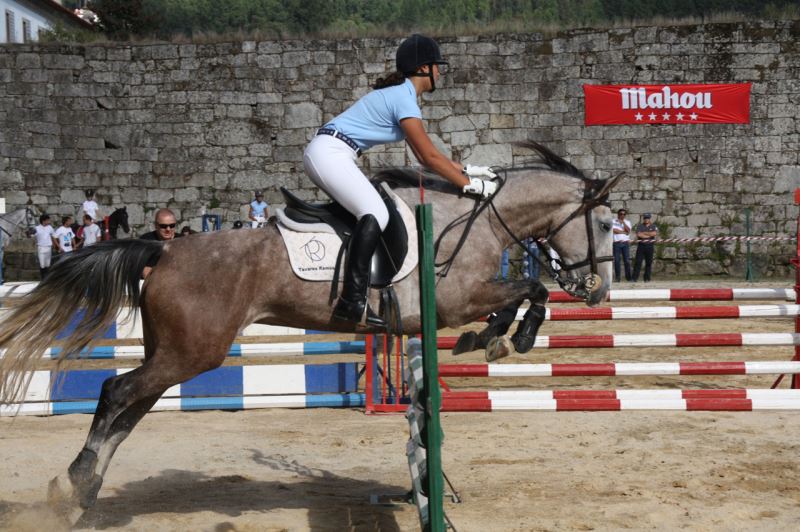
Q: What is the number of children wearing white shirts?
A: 4